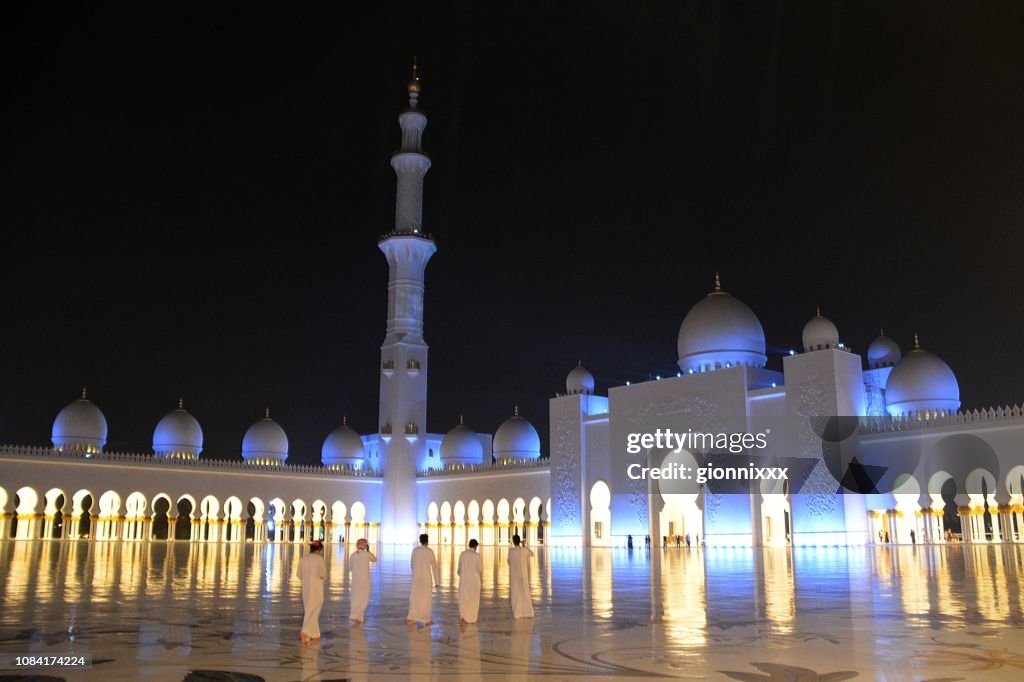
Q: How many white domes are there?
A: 11